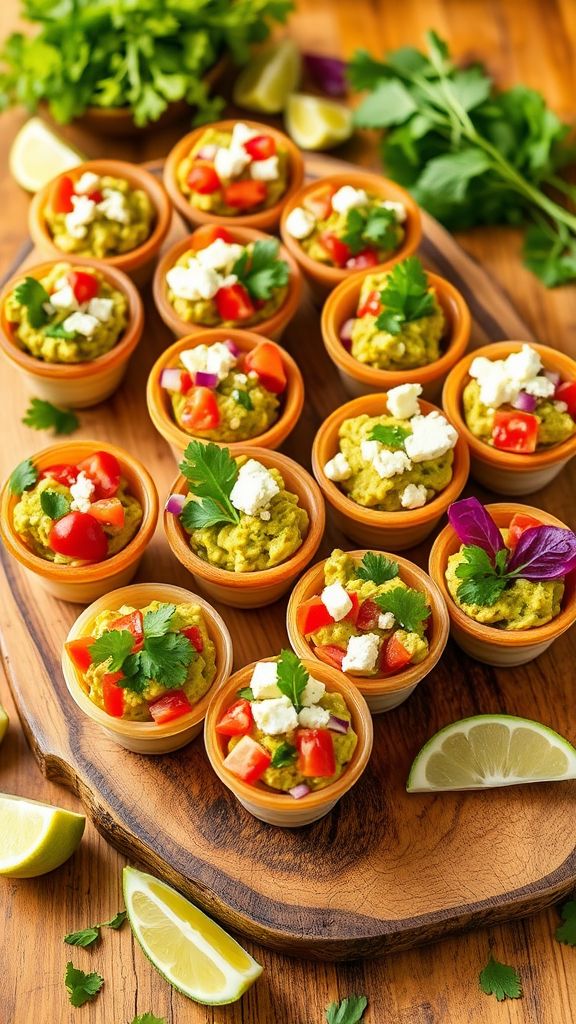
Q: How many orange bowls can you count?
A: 15